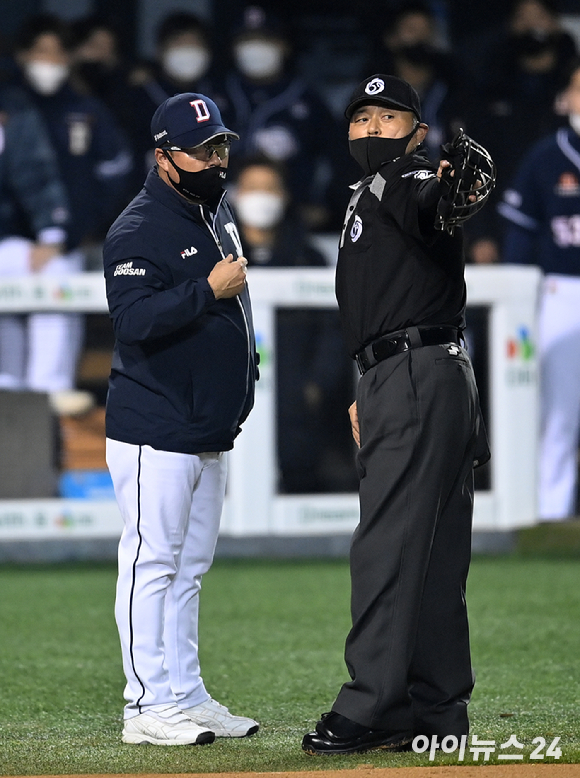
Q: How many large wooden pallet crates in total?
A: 0